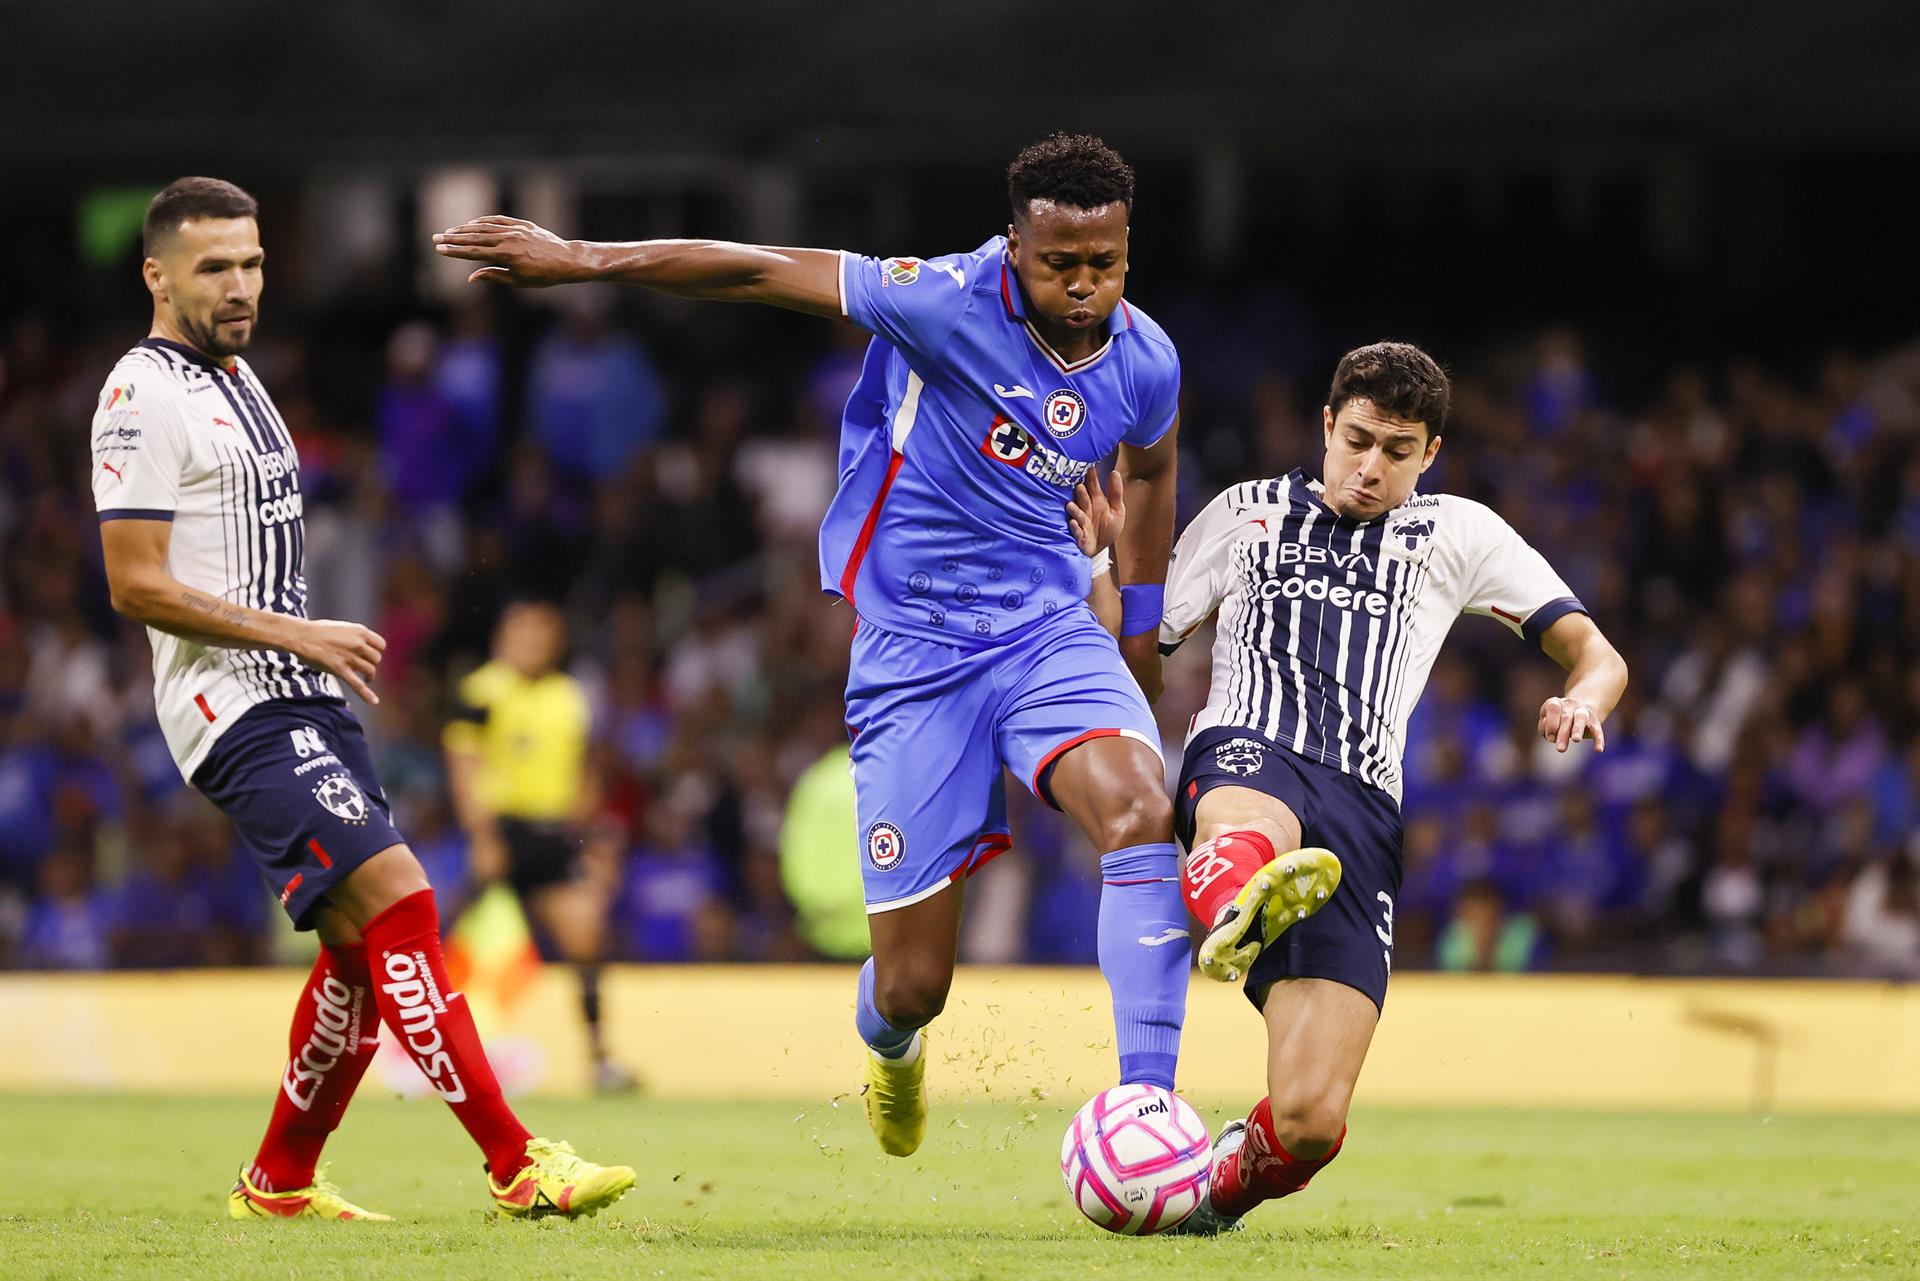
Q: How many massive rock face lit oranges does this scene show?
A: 0